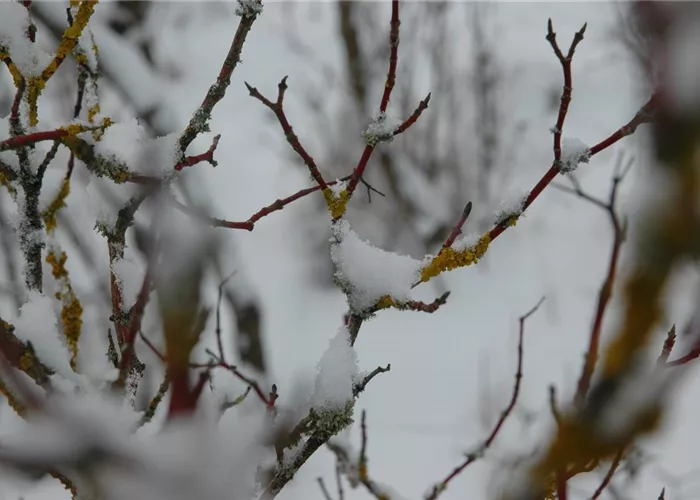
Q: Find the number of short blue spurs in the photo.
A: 0